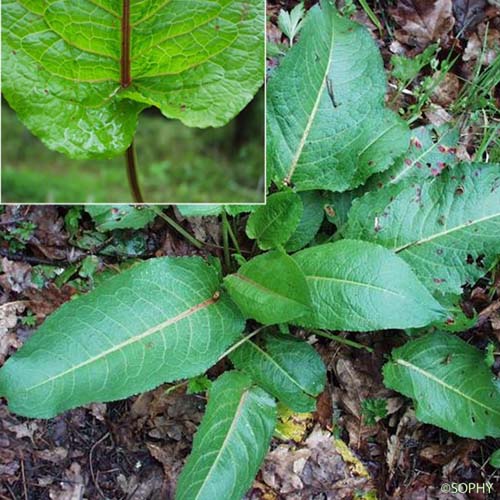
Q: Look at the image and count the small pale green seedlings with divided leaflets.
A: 1